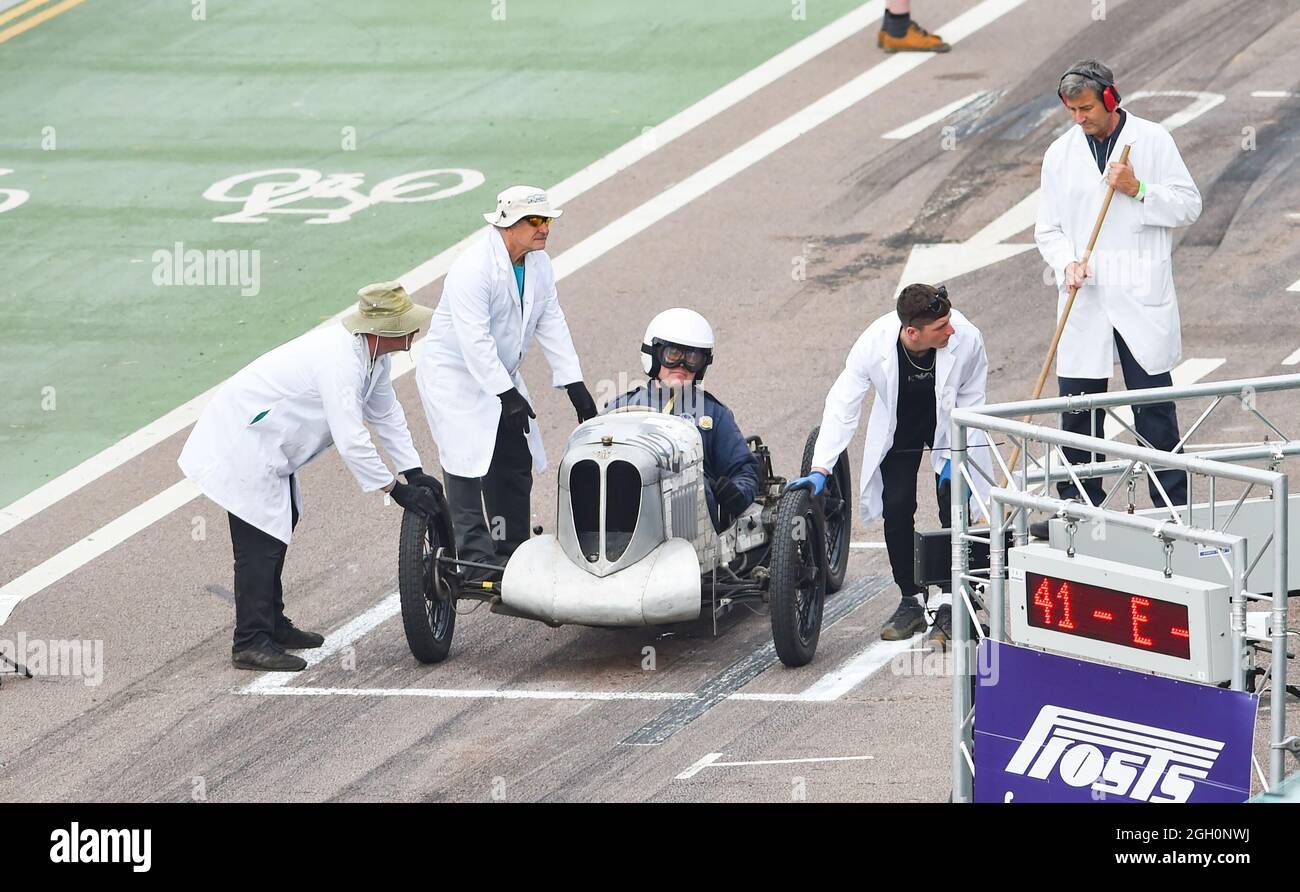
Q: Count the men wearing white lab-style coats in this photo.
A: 4